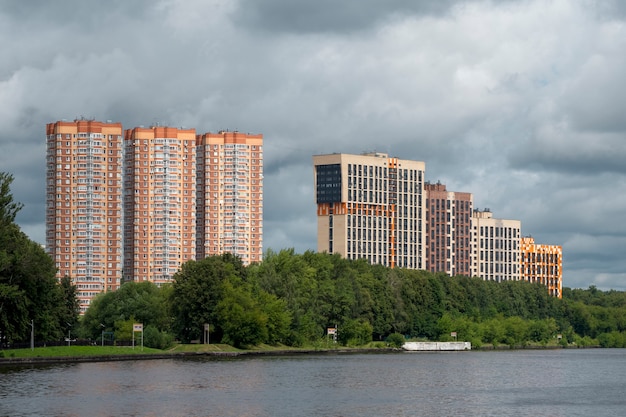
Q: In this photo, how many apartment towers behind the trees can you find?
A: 7